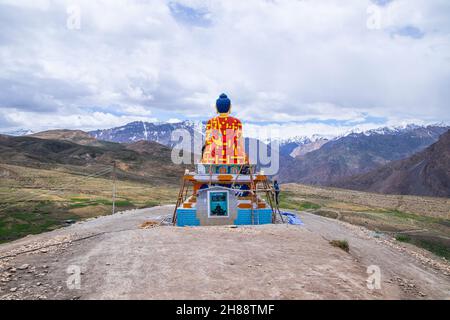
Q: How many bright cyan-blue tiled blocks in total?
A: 2